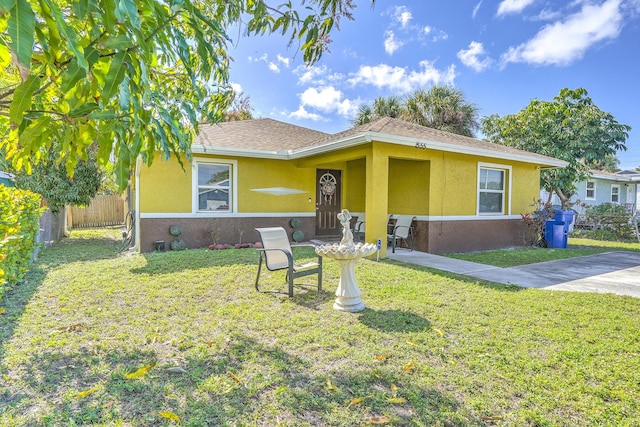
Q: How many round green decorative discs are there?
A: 4